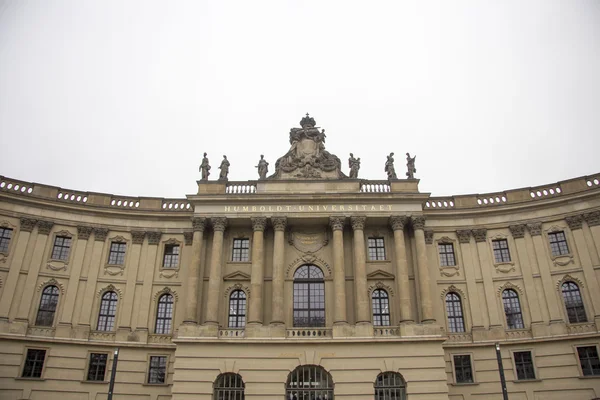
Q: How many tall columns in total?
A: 8